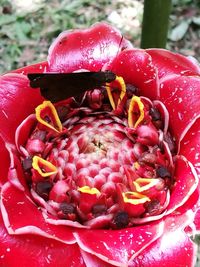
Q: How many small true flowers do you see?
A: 7